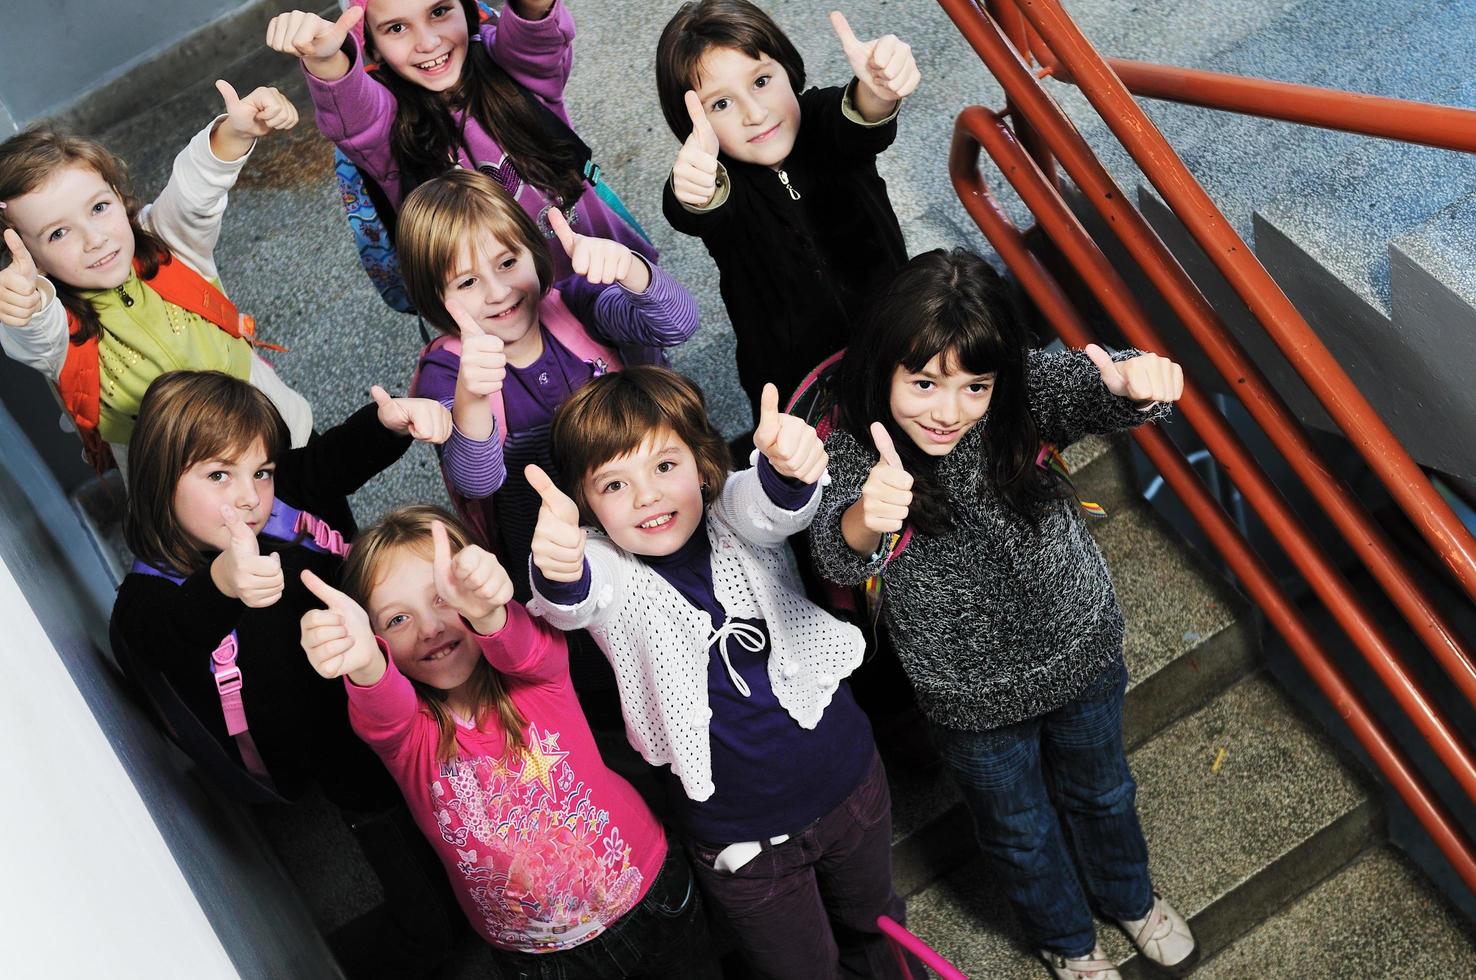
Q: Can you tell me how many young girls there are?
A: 8